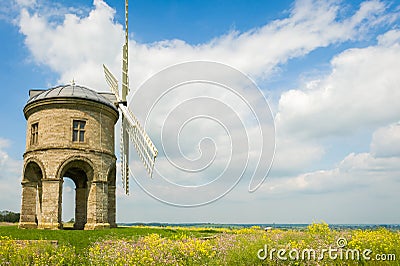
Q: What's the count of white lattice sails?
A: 4